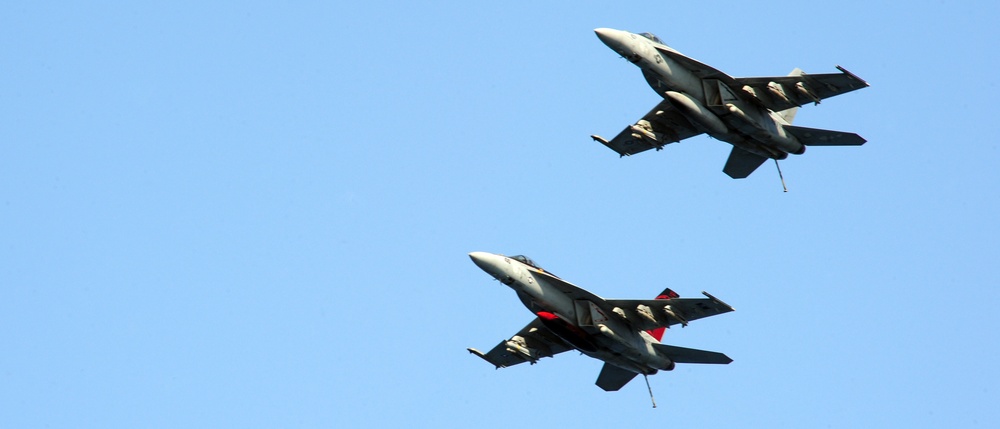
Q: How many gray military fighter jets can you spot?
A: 2